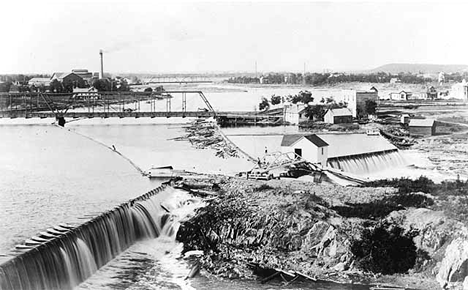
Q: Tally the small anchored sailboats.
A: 0